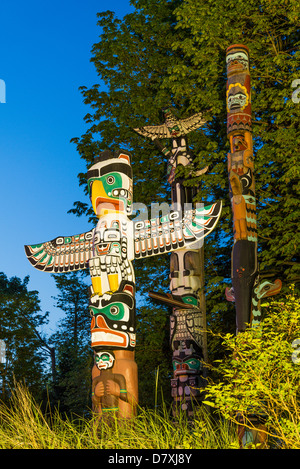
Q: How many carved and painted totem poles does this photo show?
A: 3